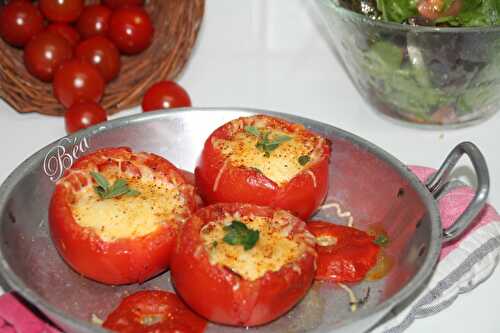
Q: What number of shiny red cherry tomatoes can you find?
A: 11